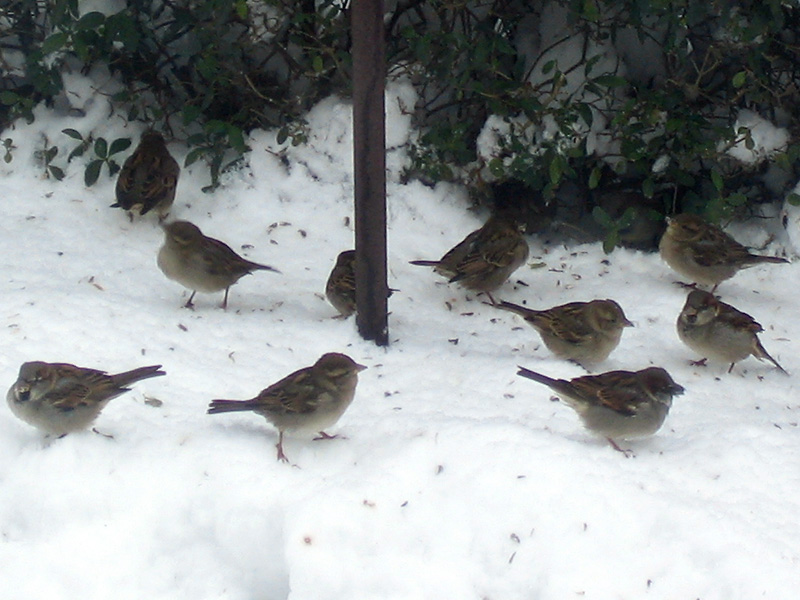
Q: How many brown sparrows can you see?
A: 10